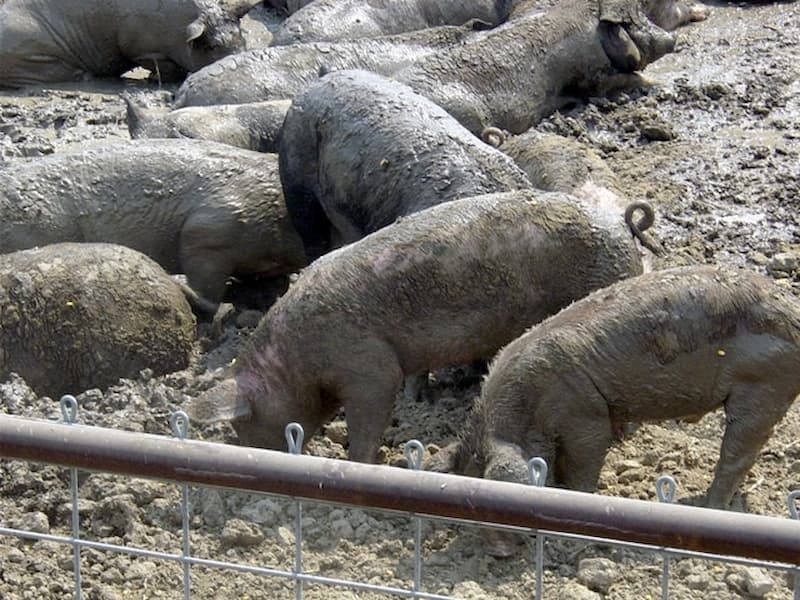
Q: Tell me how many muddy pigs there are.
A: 12